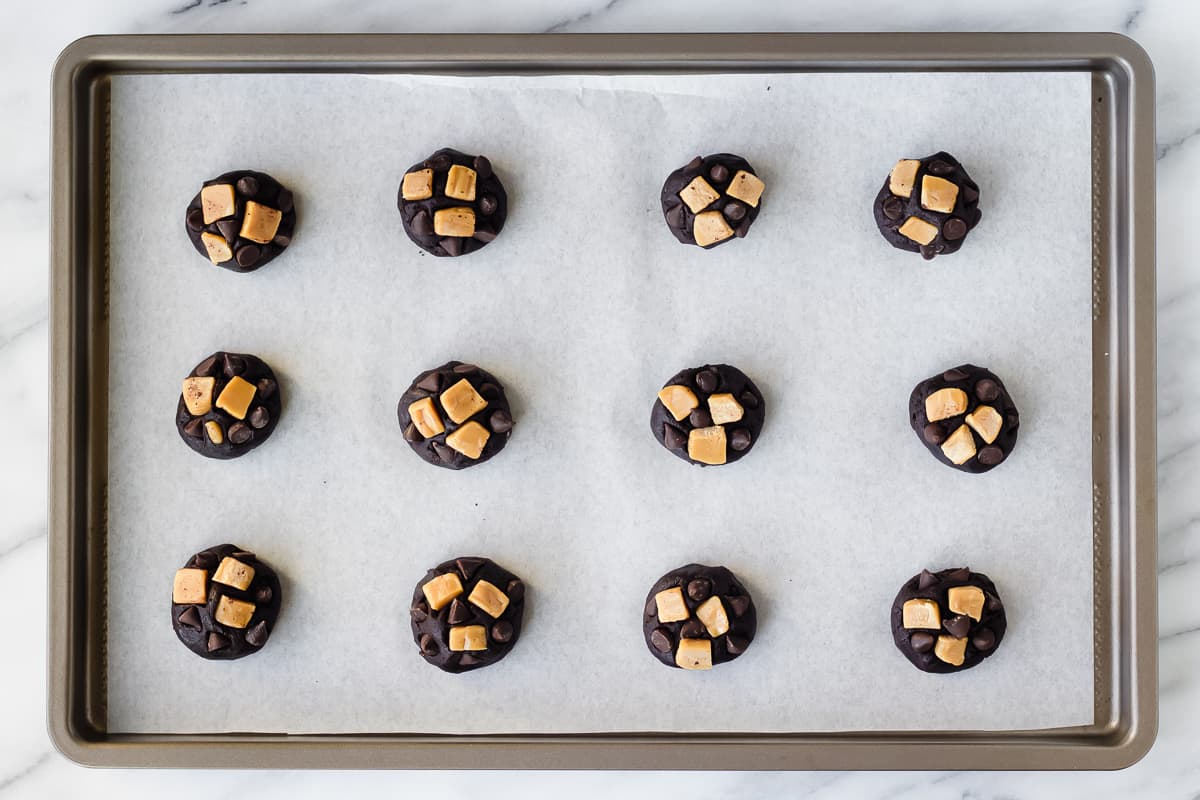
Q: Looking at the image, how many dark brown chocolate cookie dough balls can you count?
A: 12